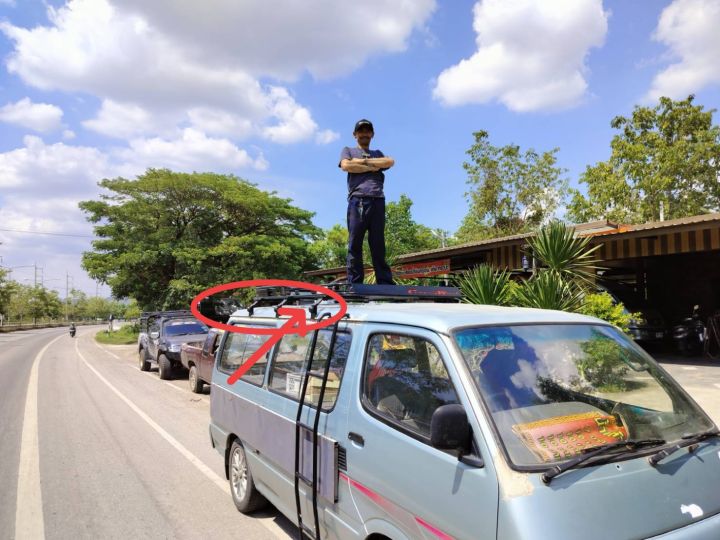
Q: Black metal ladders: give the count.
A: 1